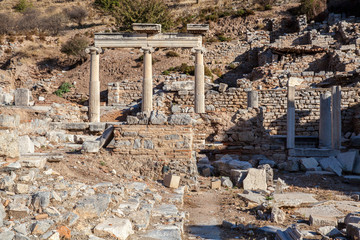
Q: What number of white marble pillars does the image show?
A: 3